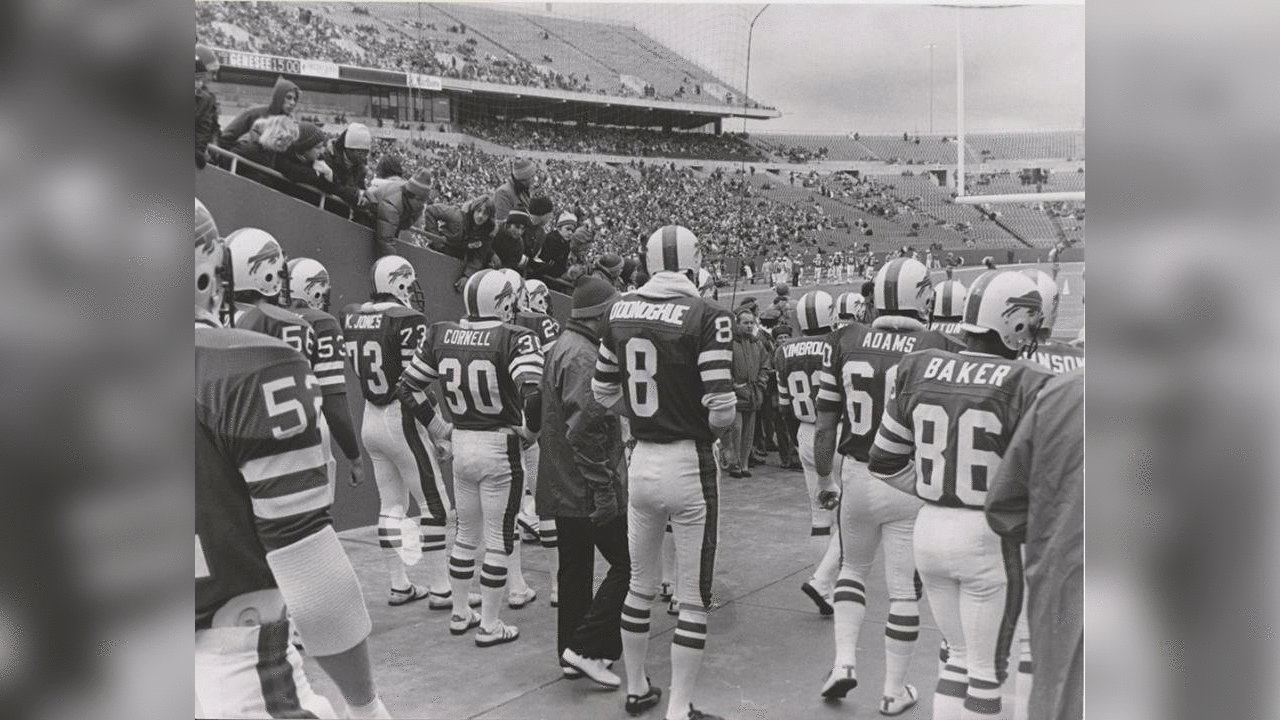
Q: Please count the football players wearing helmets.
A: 15